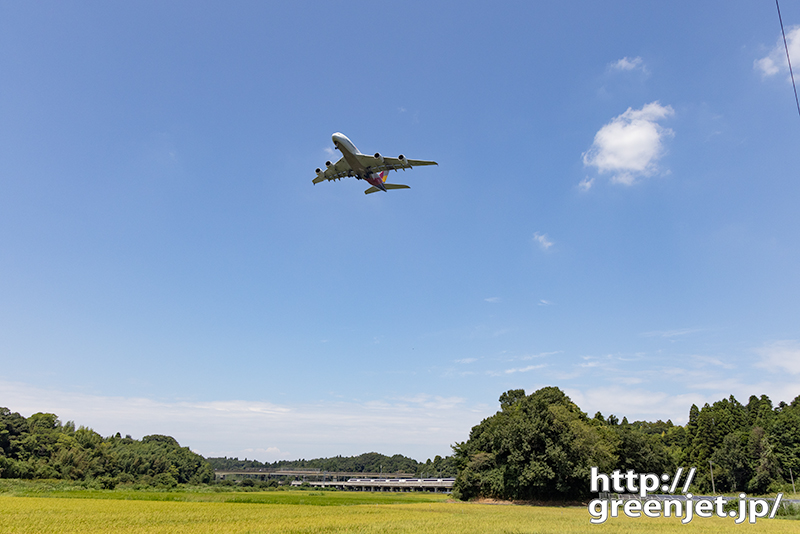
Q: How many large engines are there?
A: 4